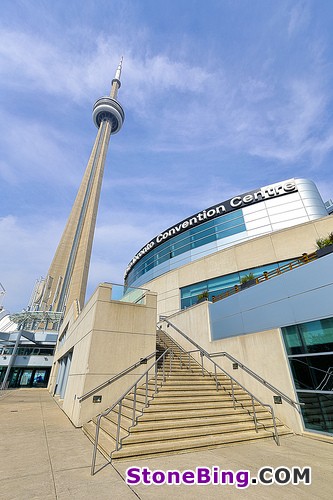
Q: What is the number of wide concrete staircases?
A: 1